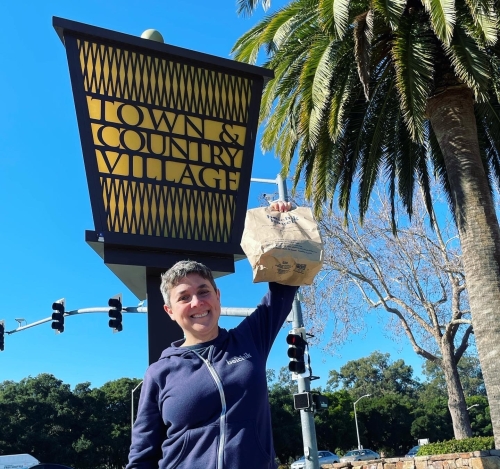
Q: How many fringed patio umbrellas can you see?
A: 0